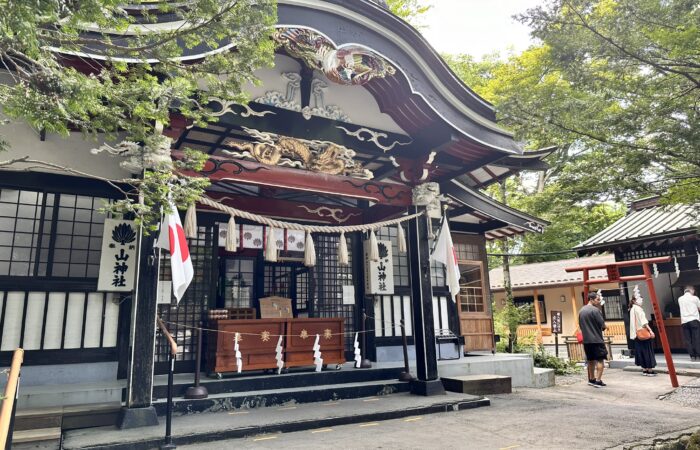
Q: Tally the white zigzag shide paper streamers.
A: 9